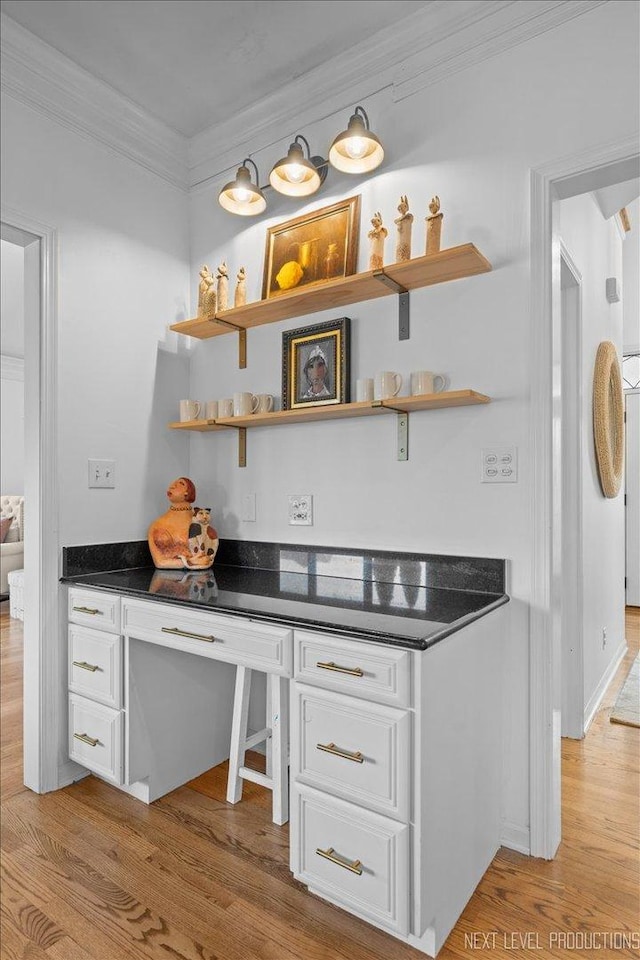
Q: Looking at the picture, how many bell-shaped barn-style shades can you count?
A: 3